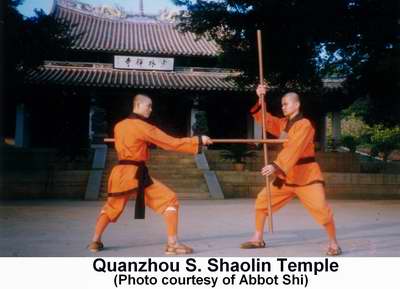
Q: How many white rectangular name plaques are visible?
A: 1